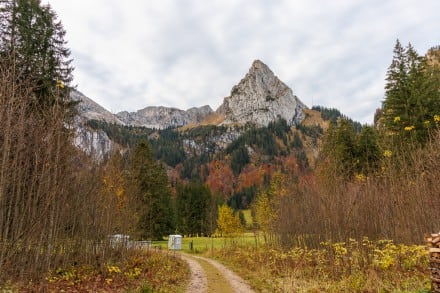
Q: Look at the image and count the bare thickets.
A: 2